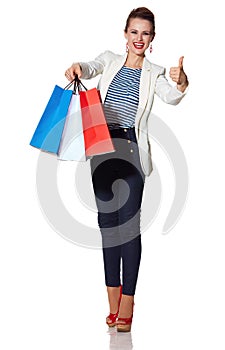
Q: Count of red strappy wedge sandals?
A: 2